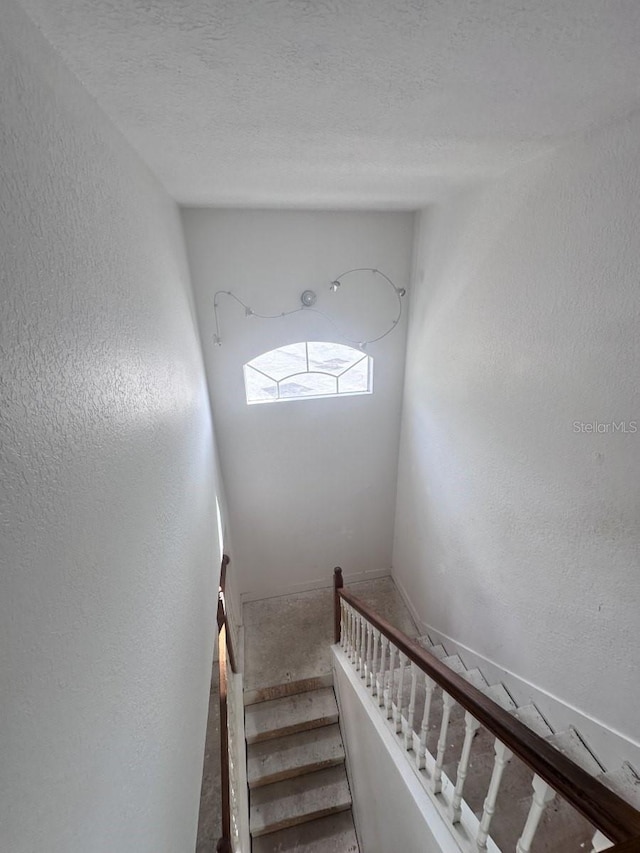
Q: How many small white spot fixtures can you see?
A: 5